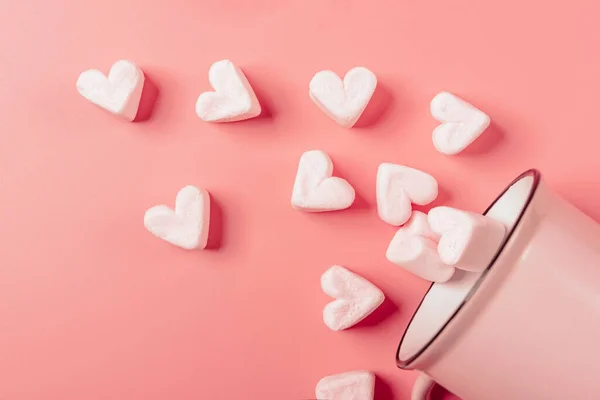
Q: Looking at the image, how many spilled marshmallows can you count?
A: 11